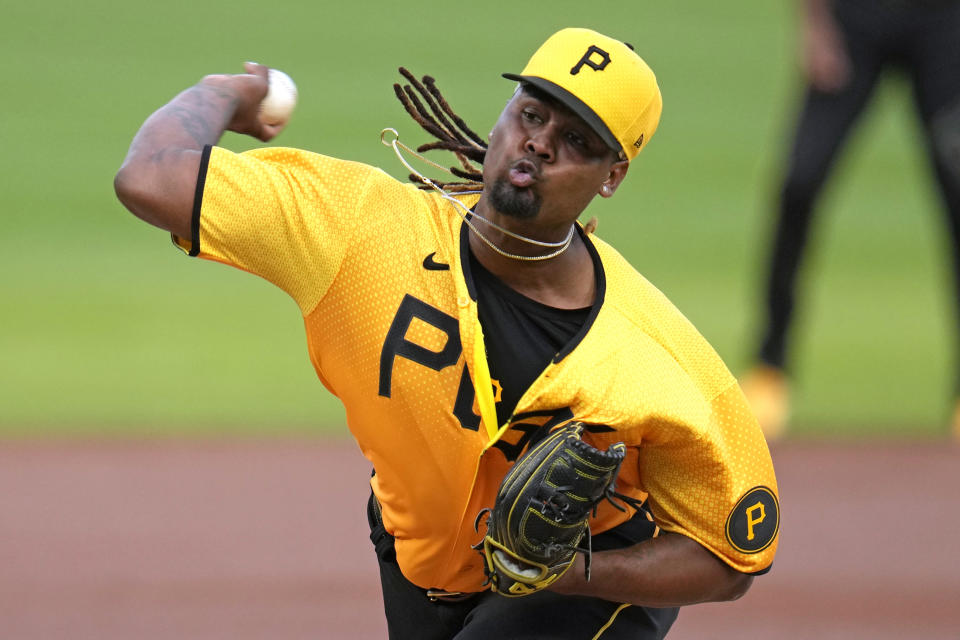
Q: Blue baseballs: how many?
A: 0